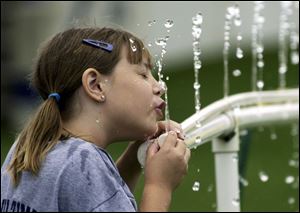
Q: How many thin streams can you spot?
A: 5